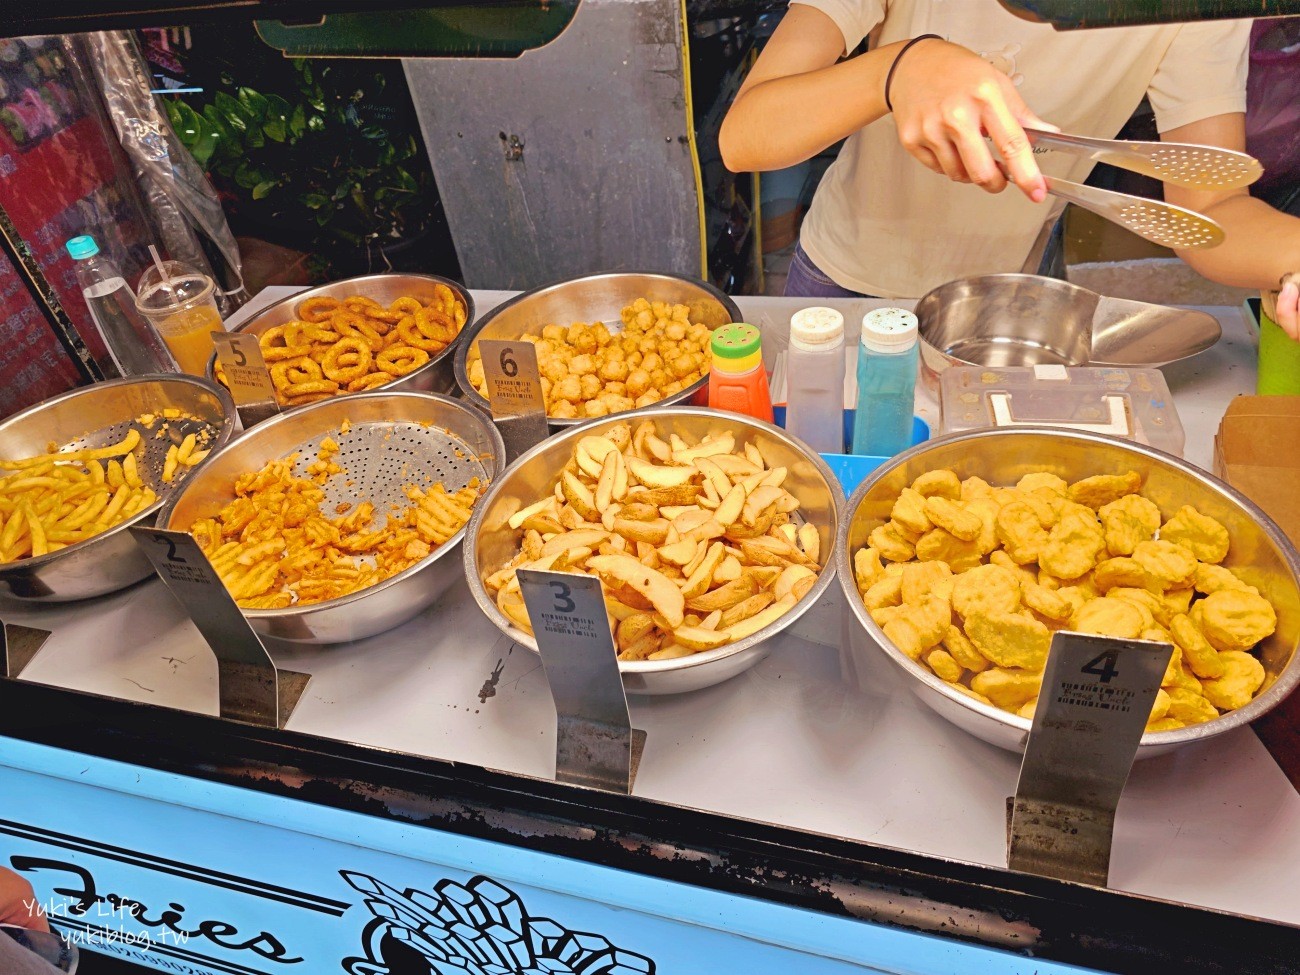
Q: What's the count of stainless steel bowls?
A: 7